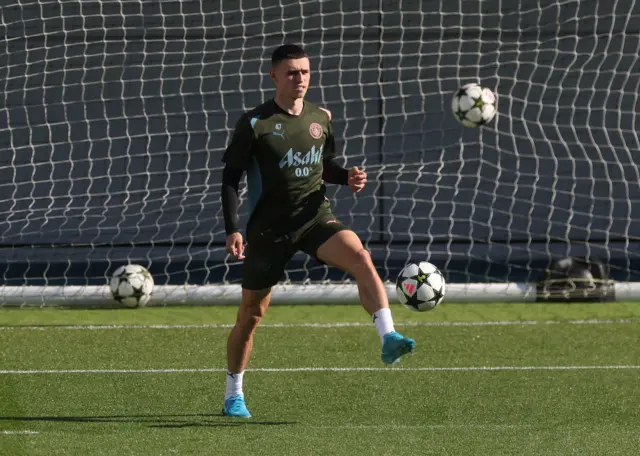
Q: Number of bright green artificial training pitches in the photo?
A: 1